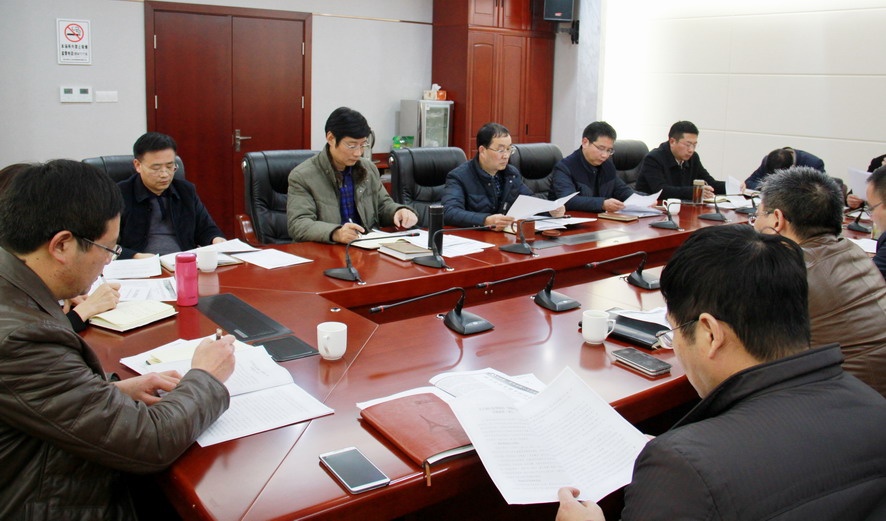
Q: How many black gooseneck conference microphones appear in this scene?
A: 10